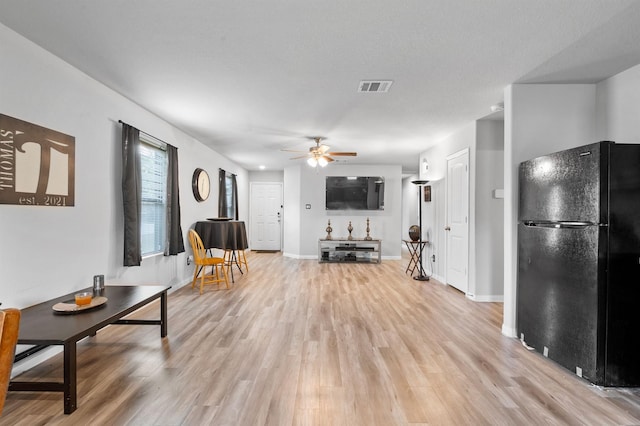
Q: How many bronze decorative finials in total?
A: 3